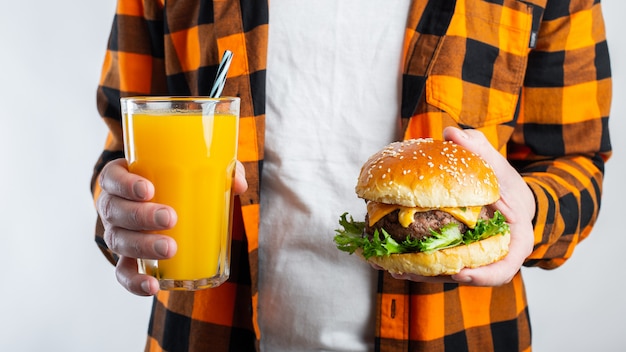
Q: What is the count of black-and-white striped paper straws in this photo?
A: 1